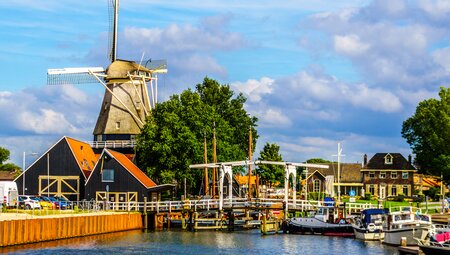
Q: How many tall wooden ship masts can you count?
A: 3